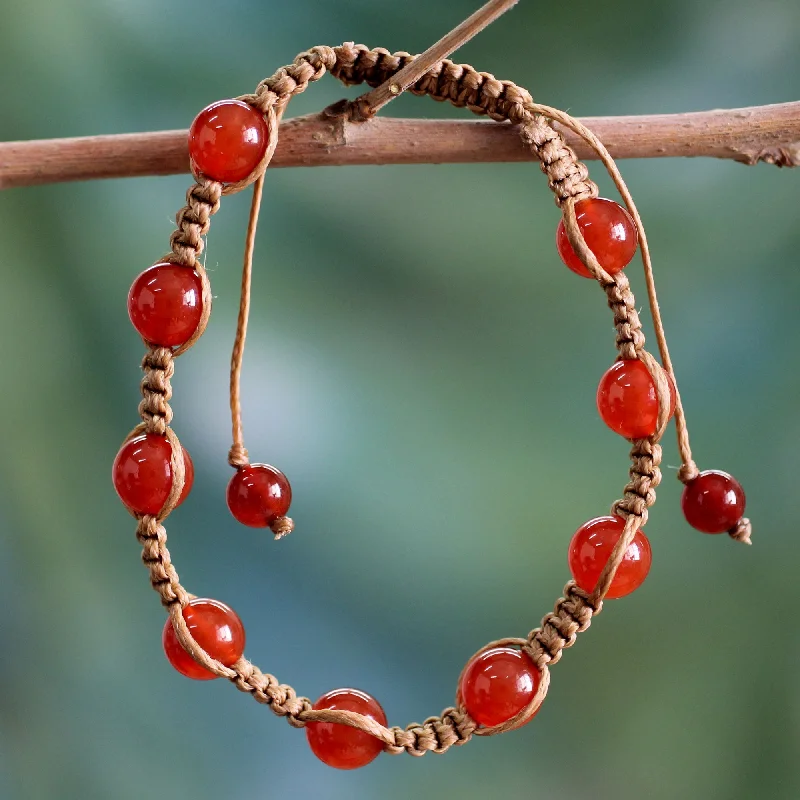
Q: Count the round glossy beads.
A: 11